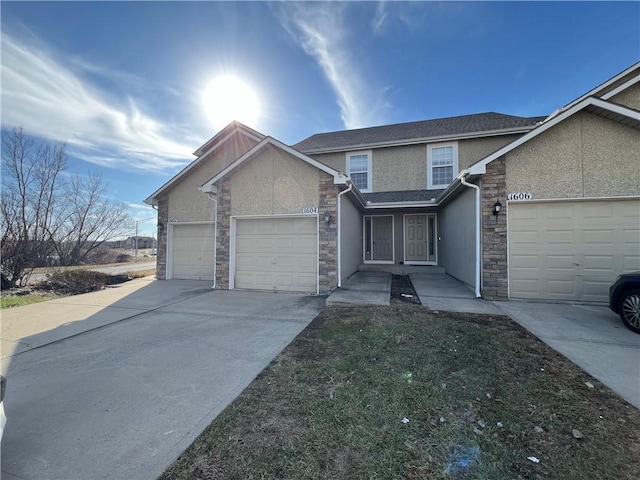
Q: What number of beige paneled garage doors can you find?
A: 3